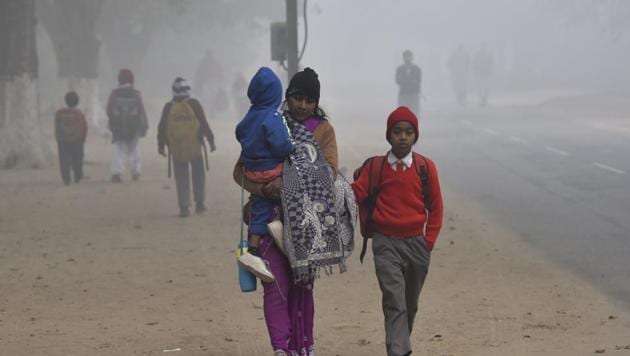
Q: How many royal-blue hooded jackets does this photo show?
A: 1